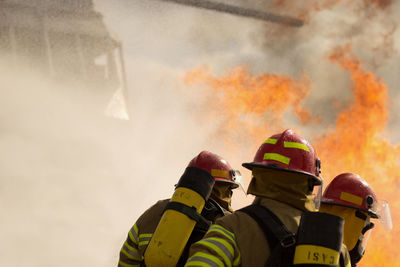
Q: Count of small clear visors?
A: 3